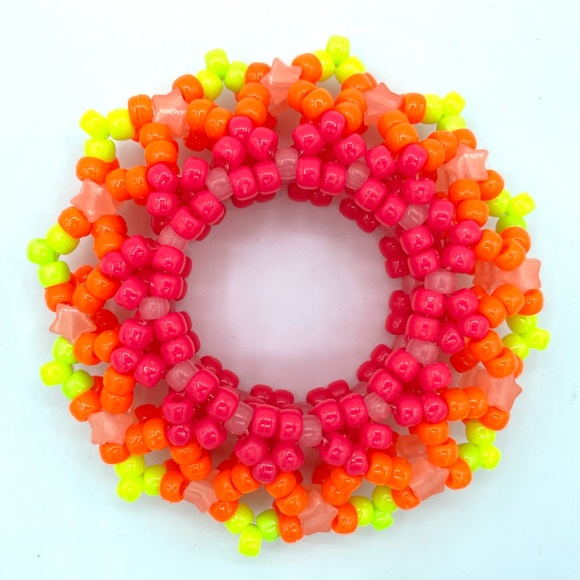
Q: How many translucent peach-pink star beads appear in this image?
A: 12